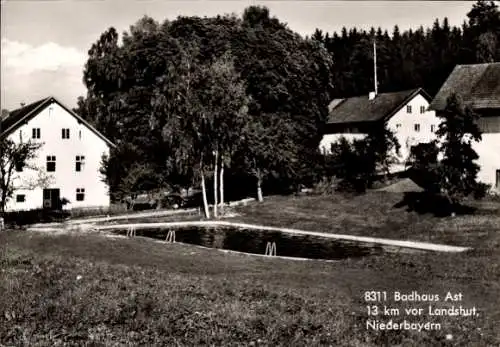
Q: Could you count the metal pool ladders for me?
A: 3